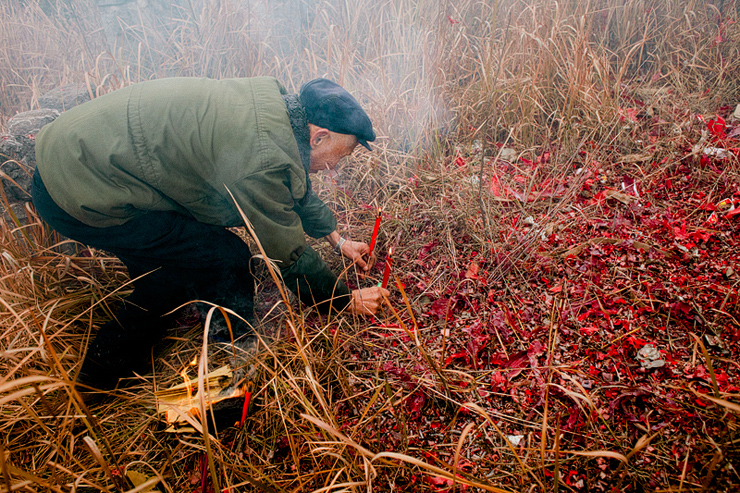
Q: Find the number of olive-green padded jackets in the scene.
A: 1